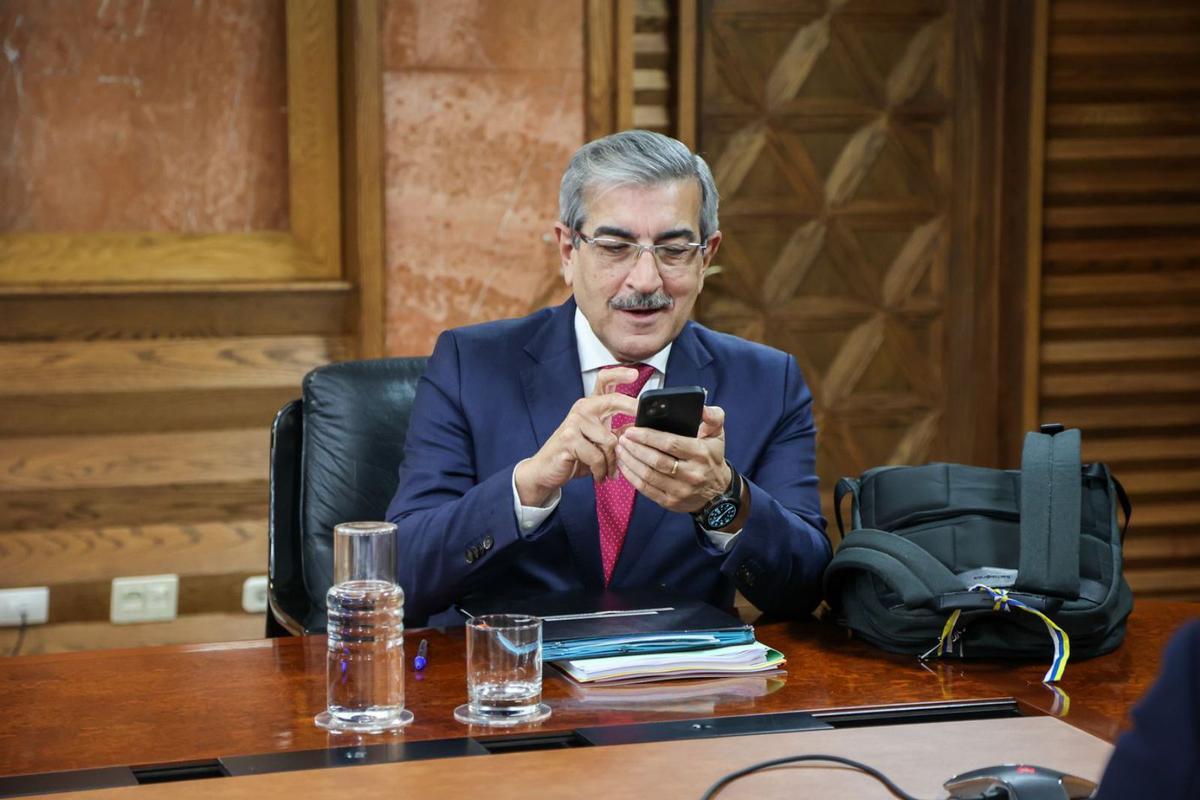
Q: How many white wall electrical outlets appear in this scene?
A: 3